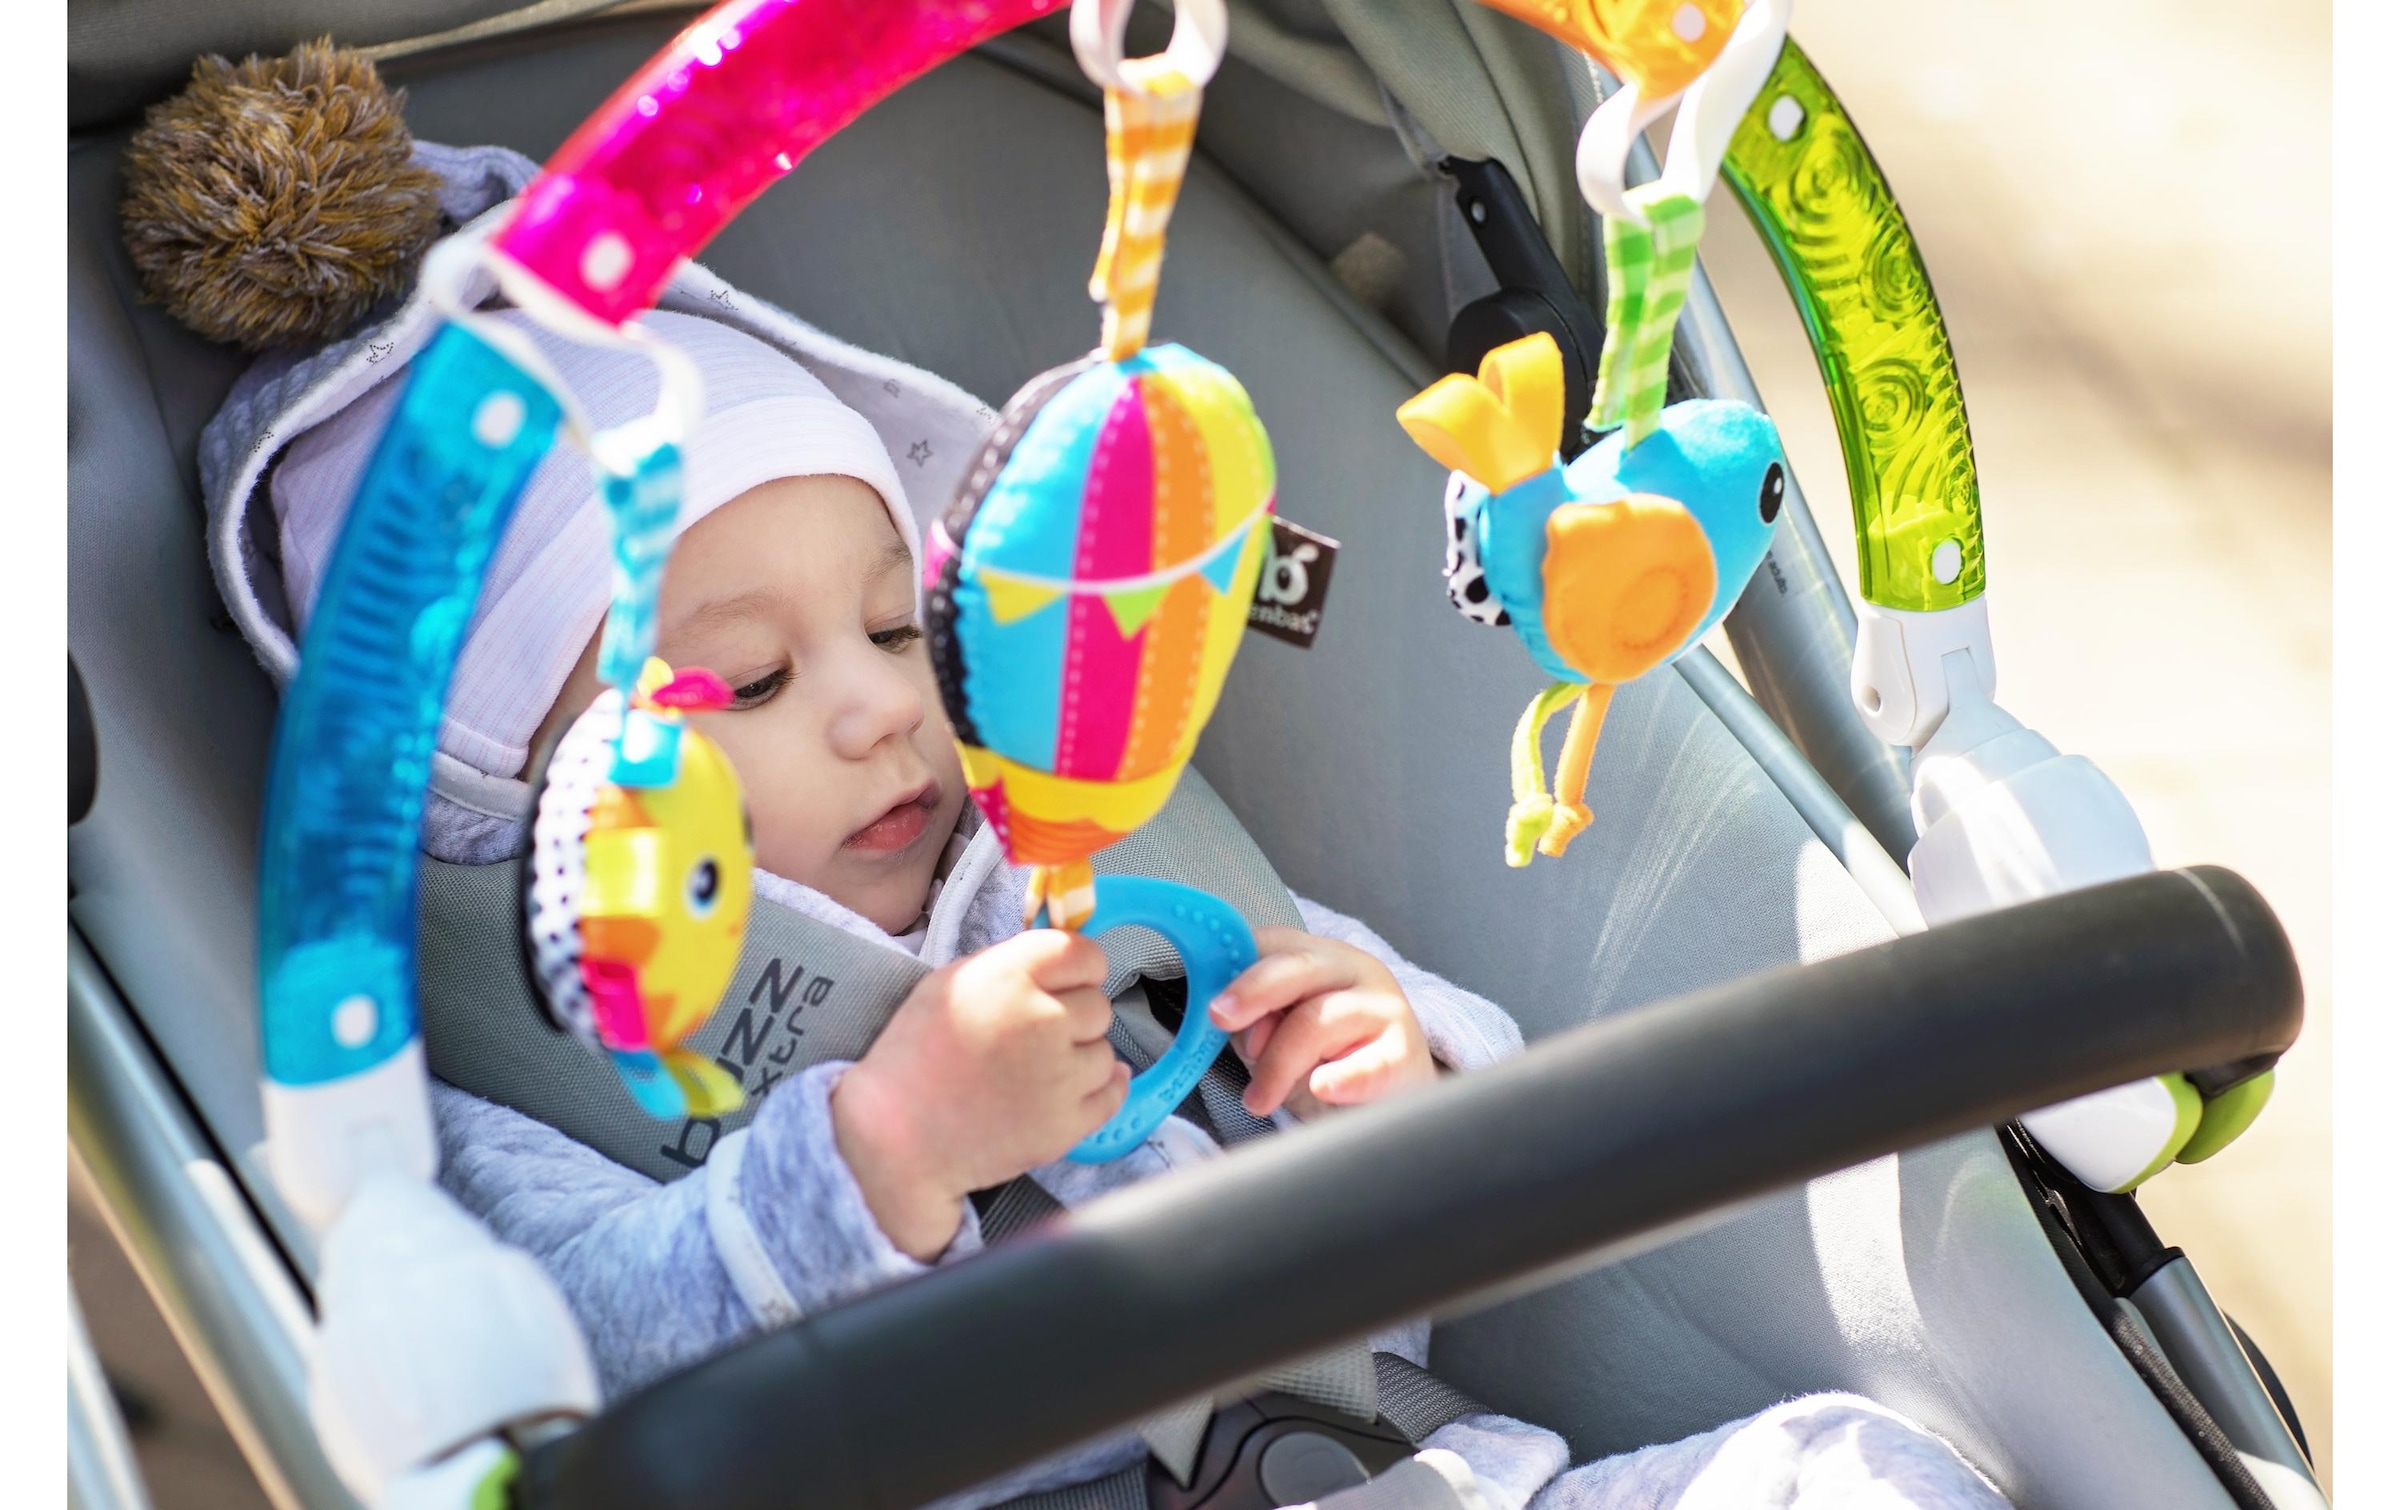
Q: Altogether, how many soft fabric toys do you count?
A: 3